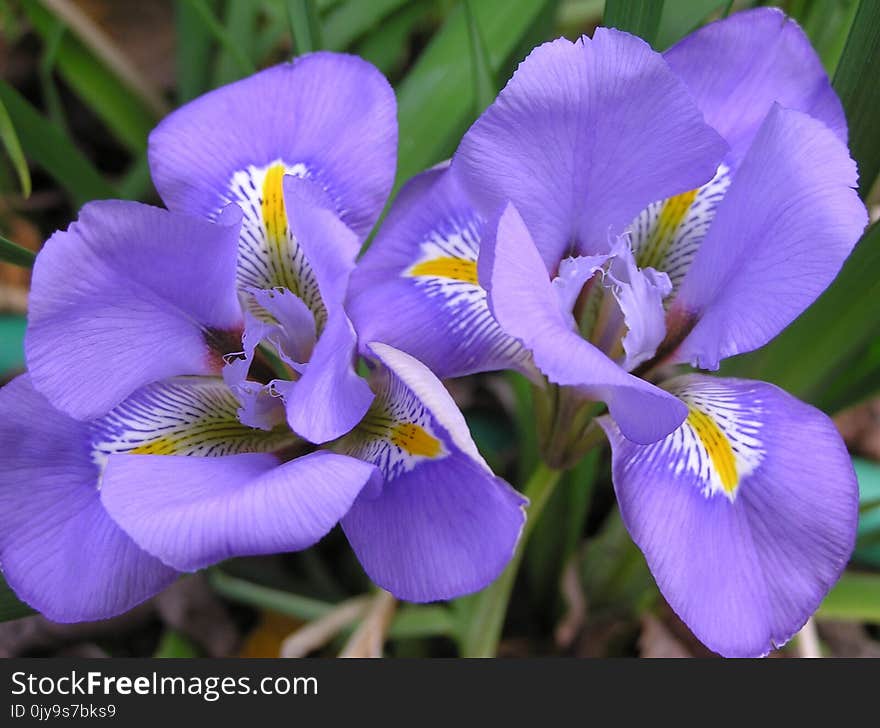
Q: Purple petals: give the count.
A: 12